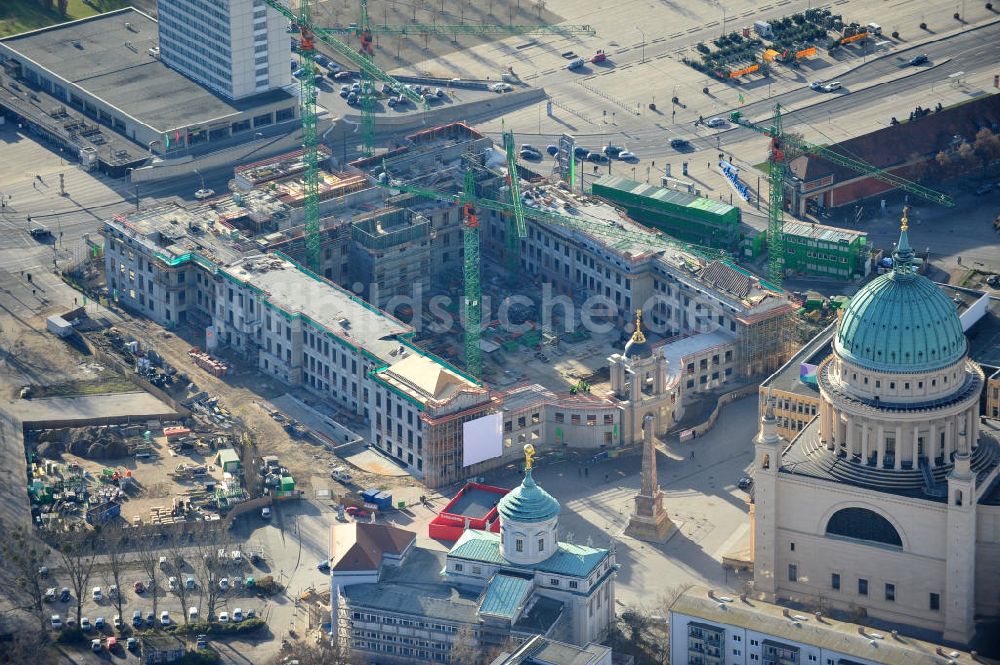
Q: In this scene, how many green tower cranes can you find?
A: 5